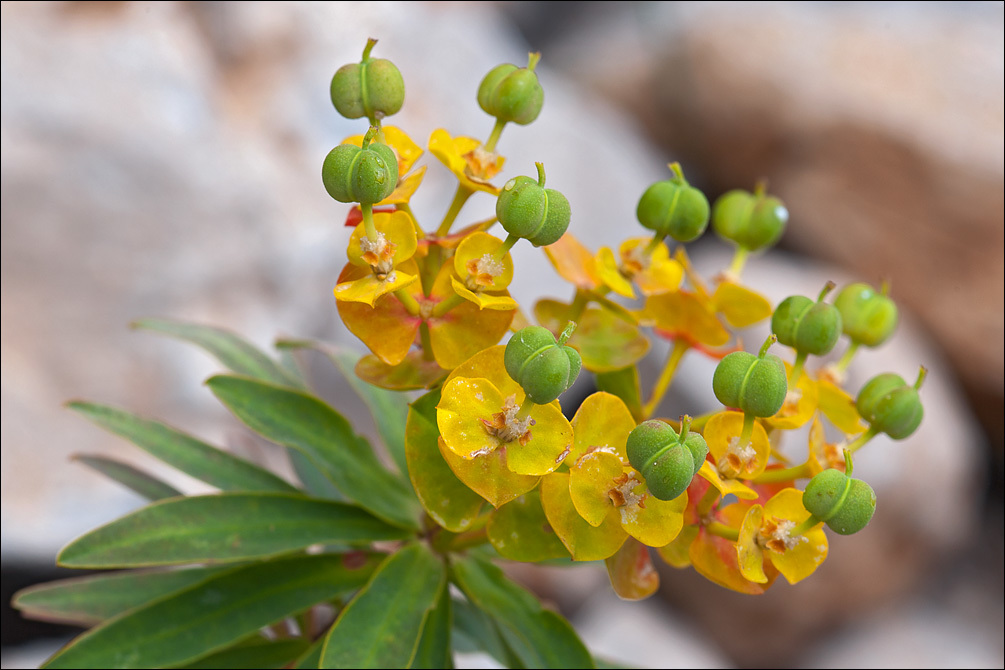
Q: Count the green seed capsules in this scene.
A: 13